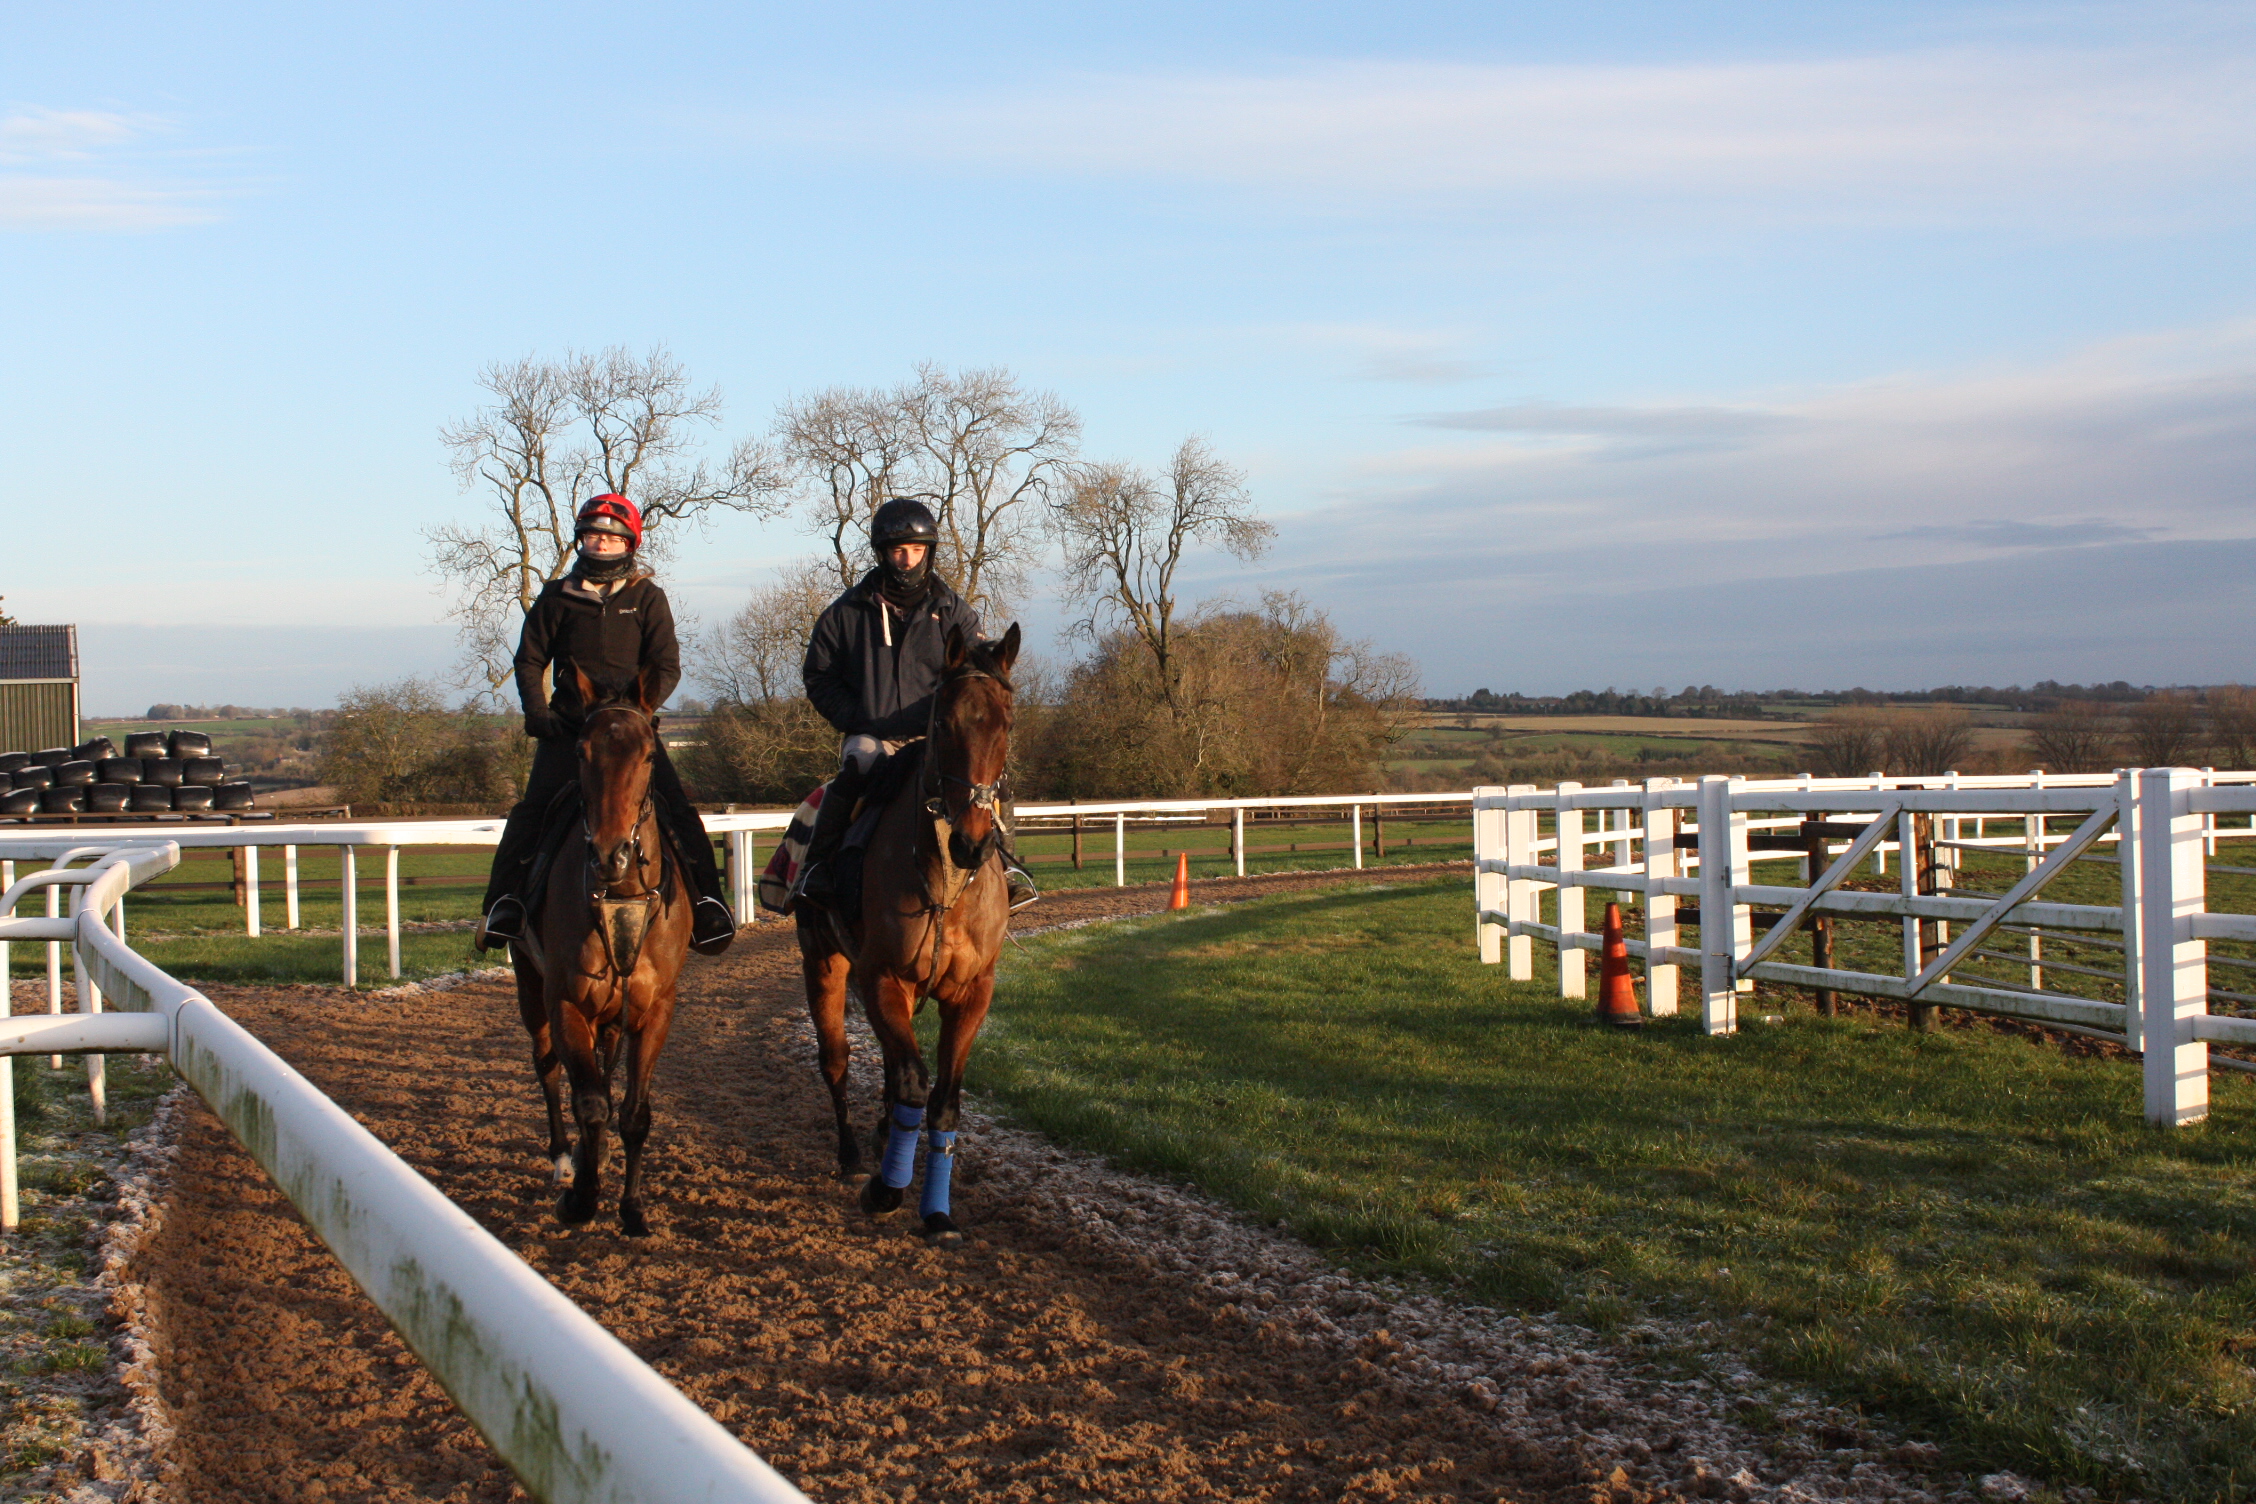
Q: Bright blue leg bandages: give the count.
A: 2